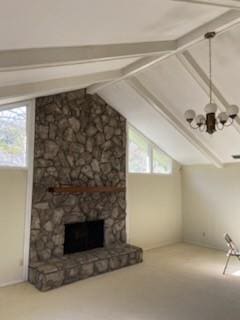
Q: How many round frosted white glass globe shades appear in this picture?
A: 5